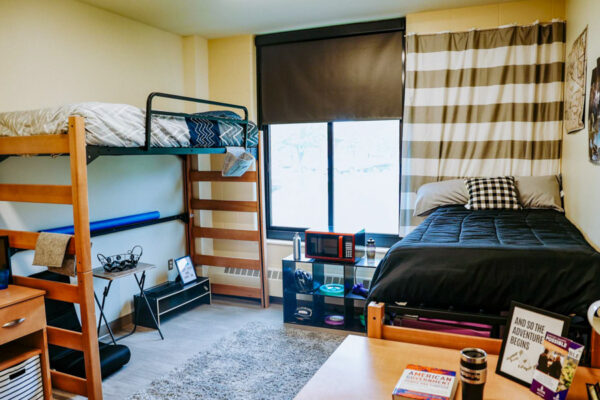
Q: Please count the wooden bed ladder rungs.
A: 11